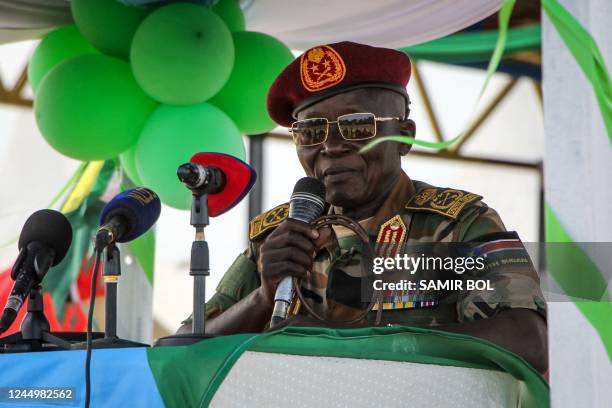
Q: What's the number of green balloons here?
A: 8